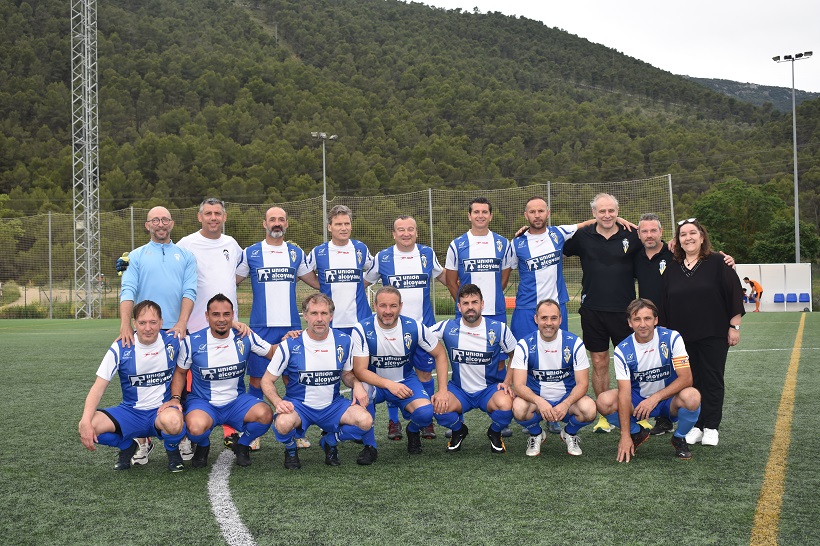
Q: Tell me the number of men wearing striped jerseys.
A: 12